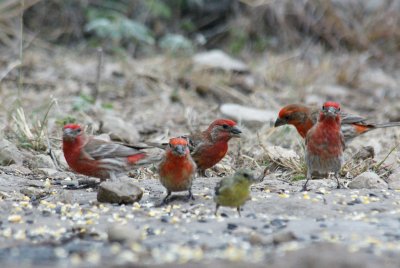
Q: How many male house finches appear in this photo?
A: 5